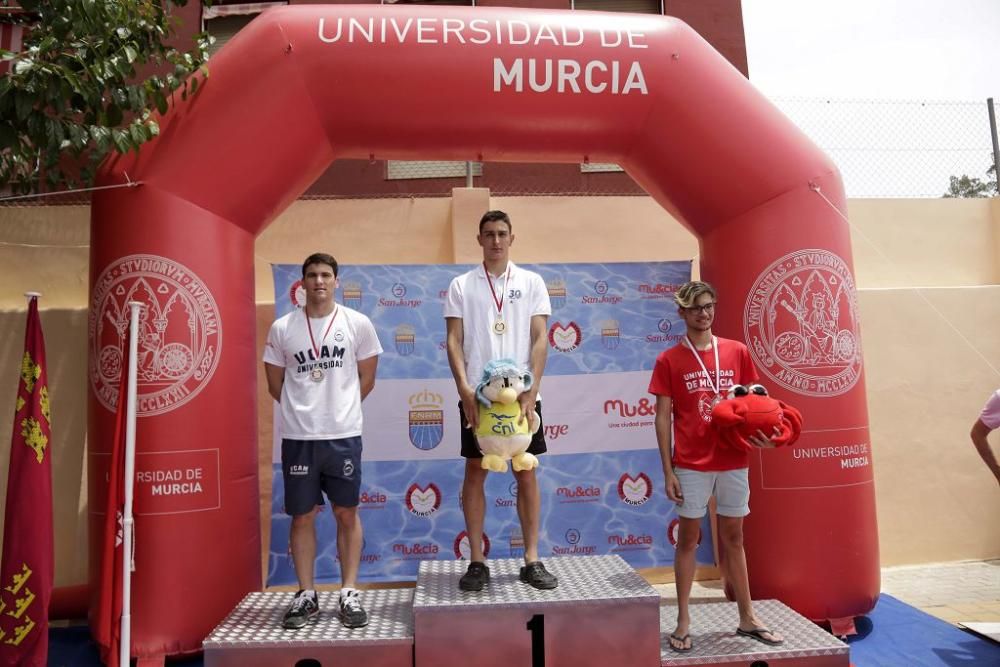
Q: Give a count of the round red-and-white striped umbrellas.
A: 0